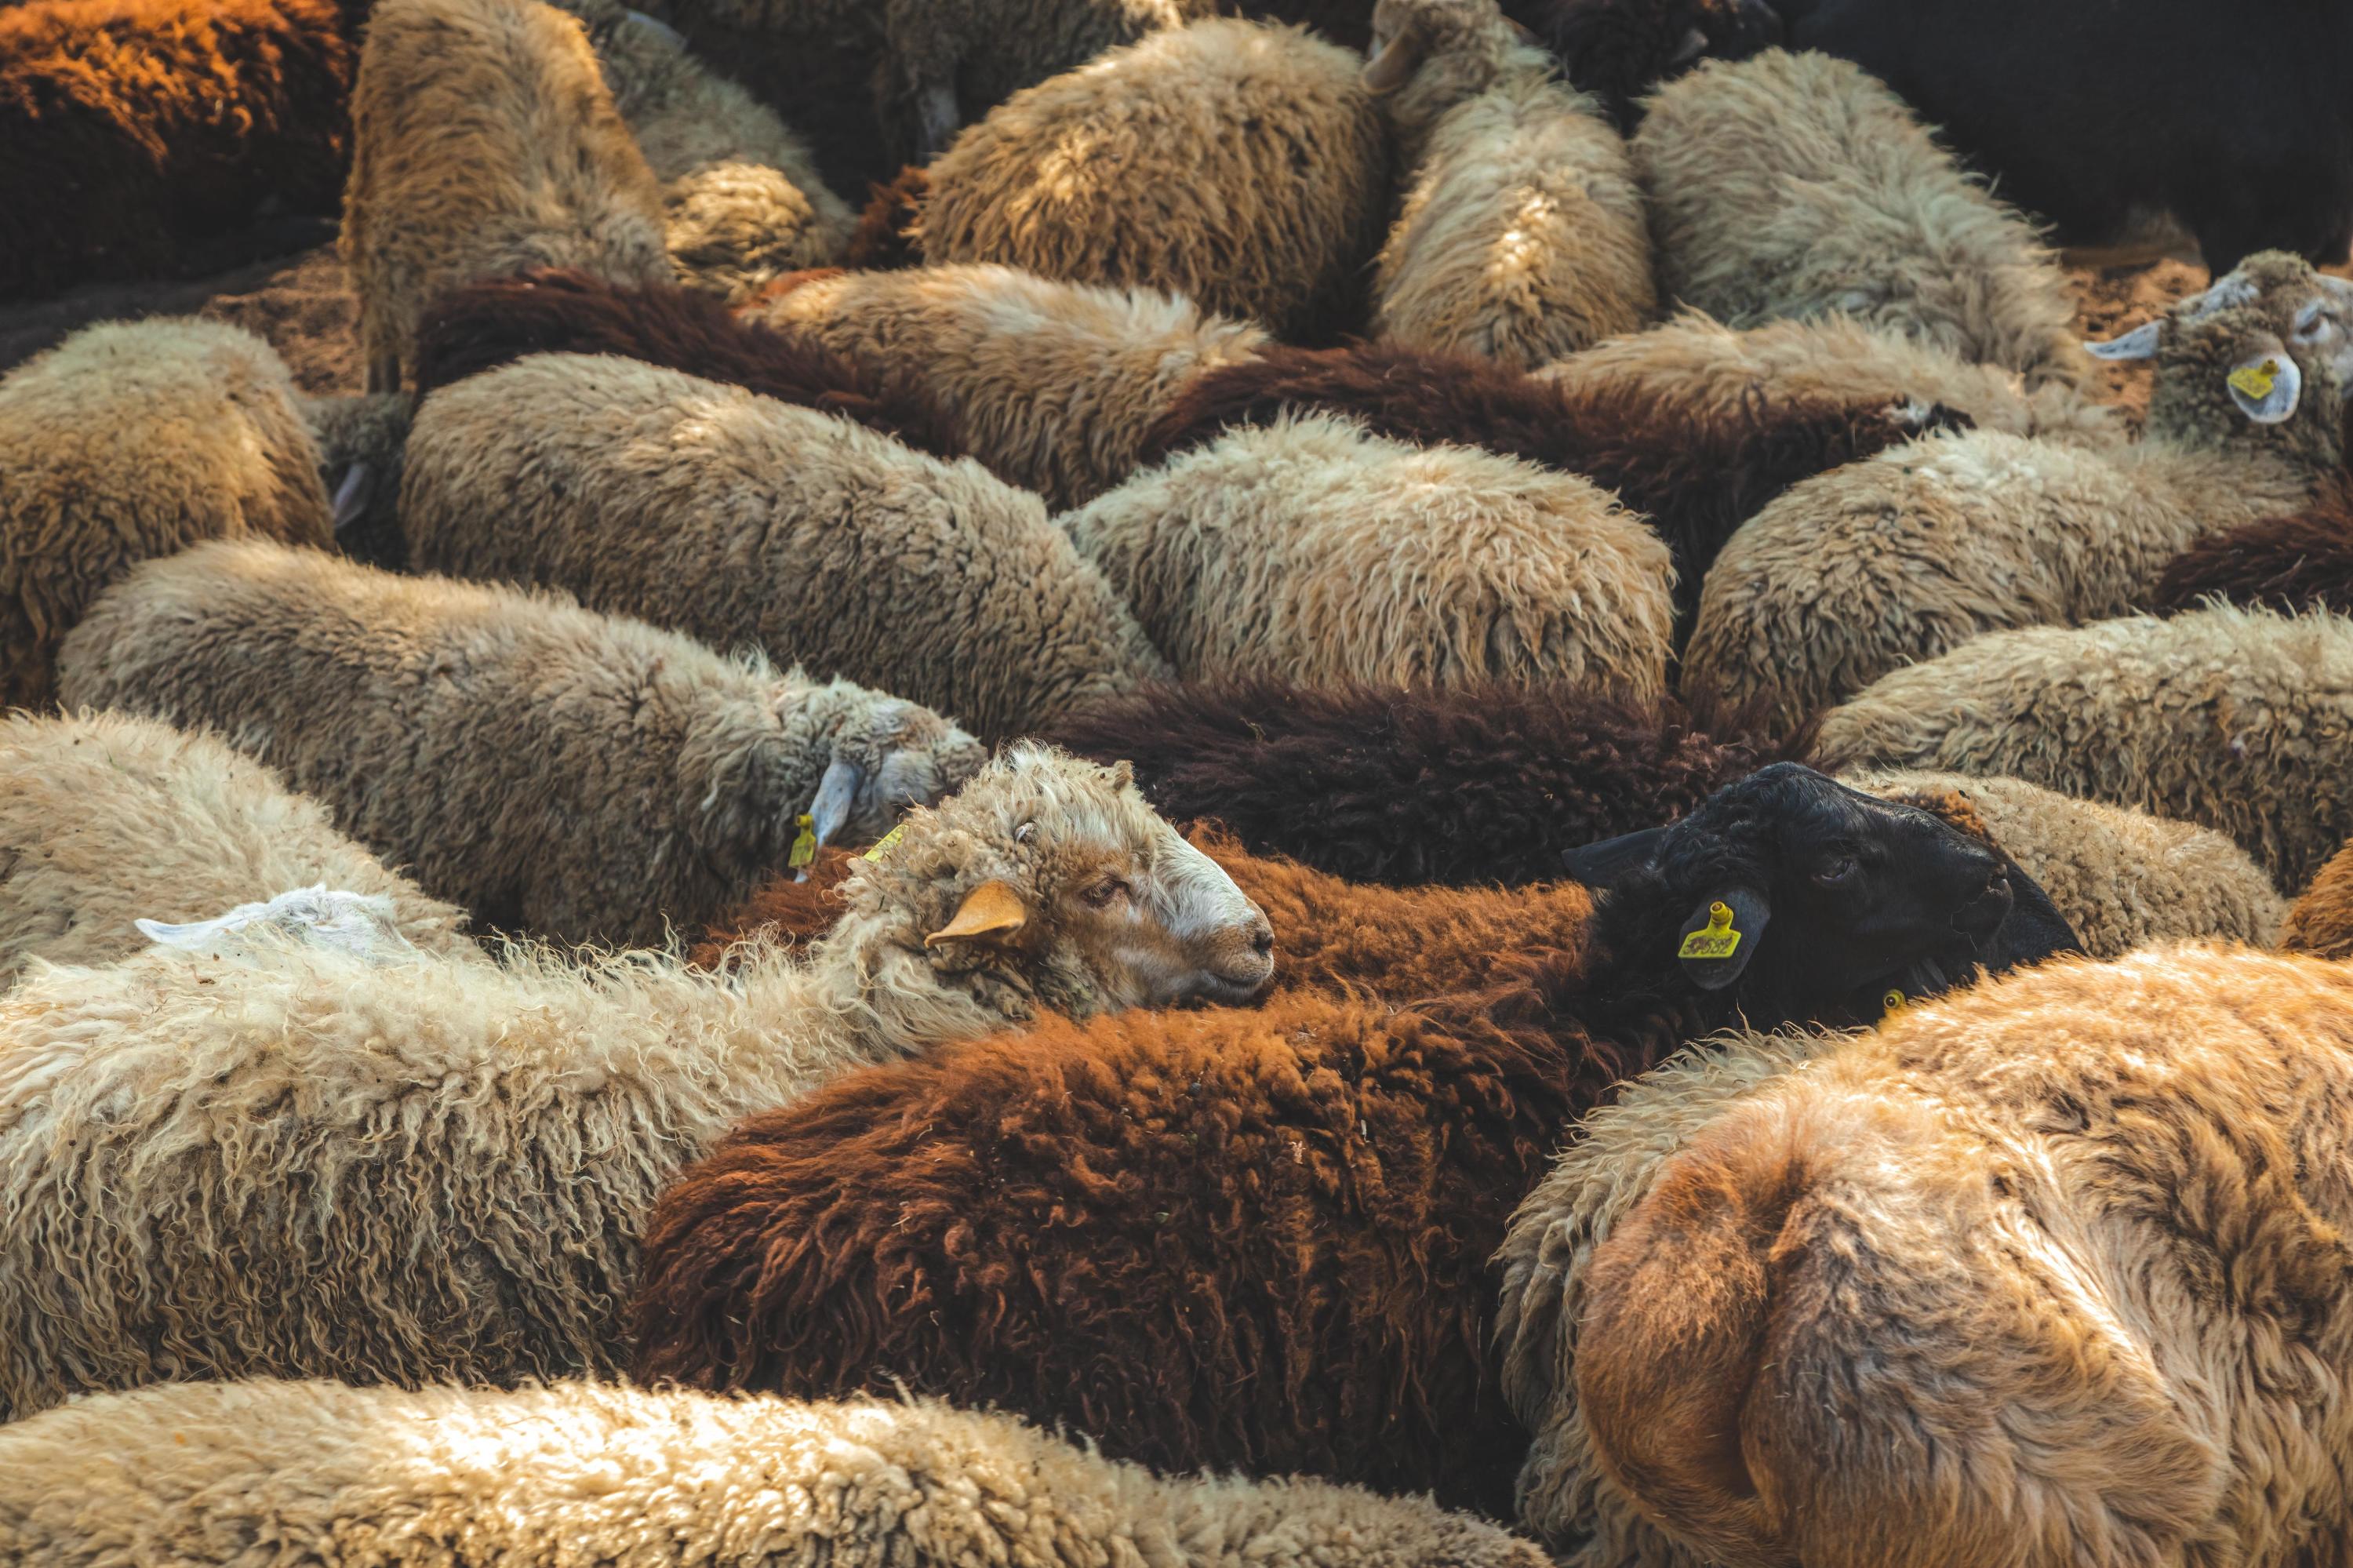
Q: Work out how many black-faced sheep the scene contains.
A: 1